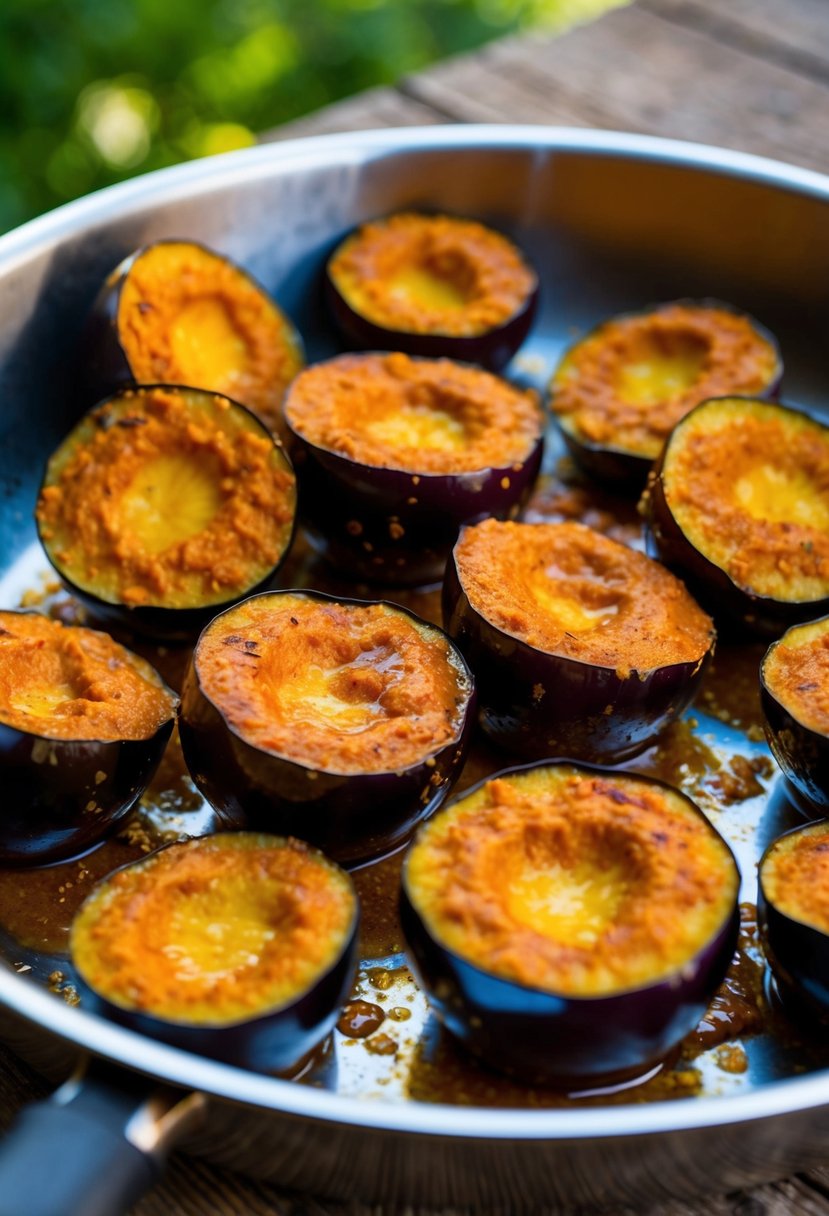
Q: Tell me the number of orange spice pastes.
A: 13